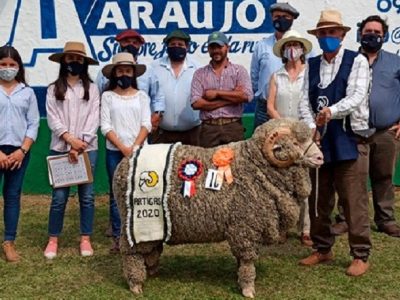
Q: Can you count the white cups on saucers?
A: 0